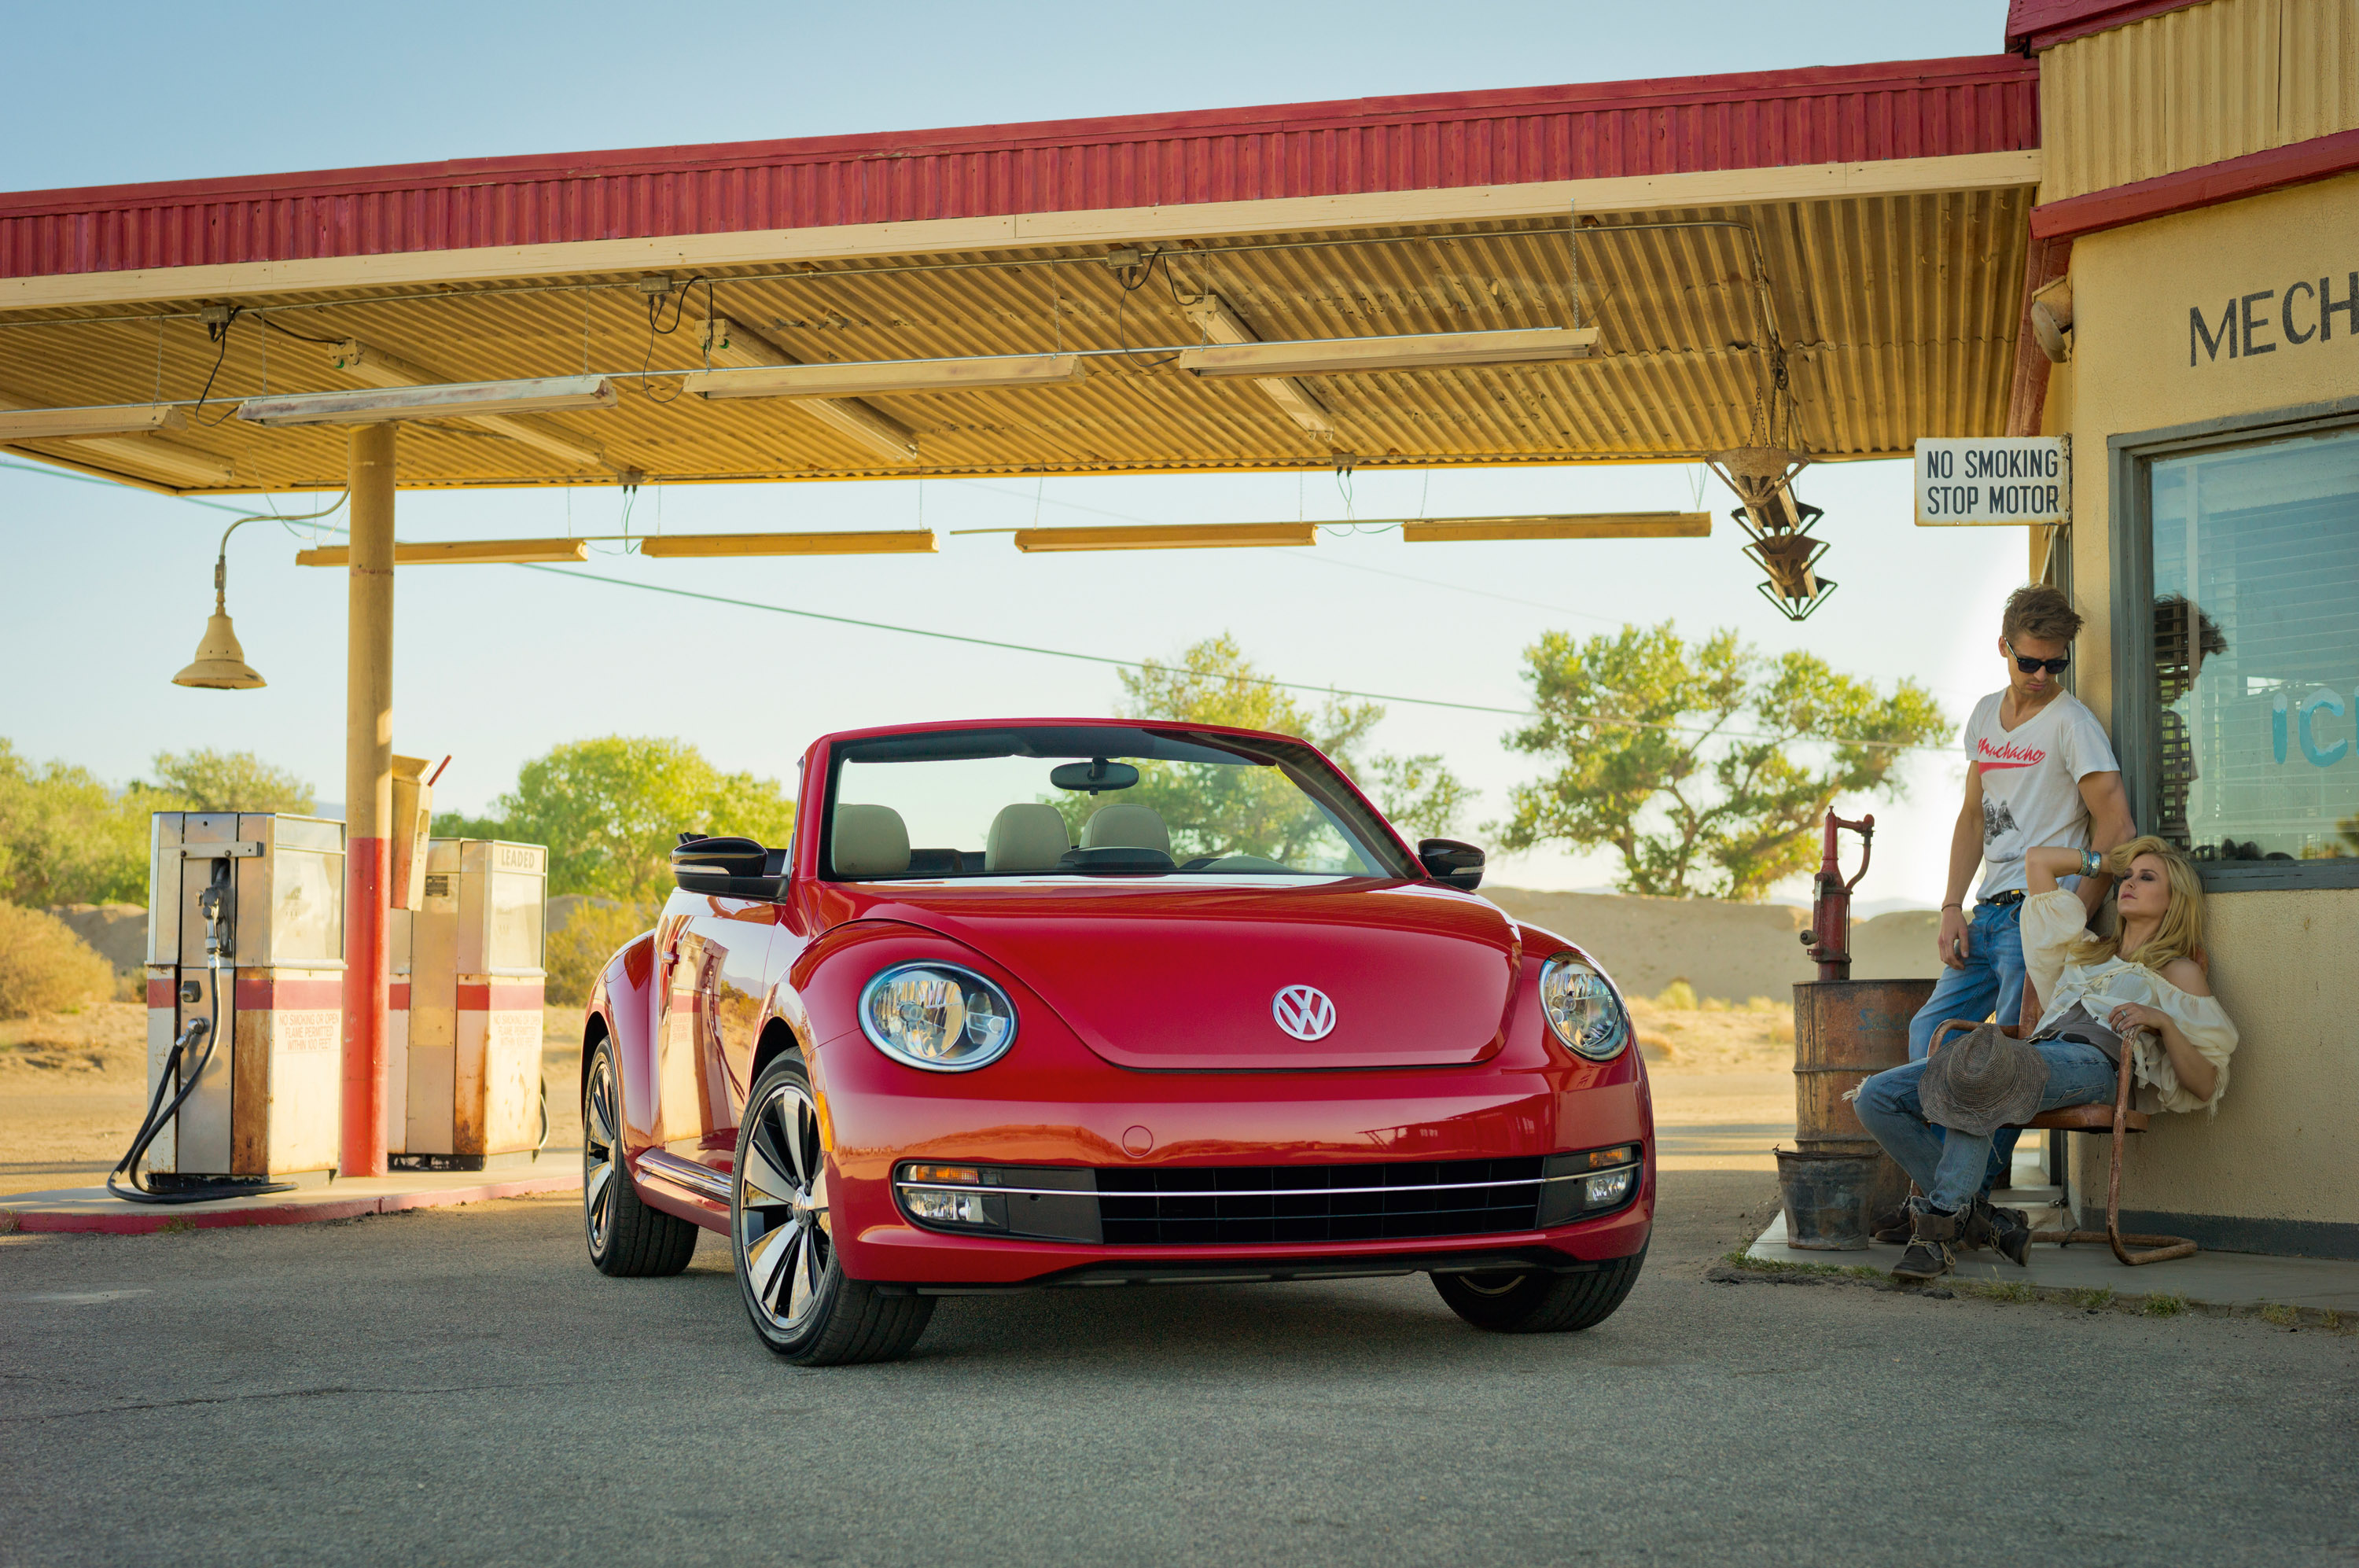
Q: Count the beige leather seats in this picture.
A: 3